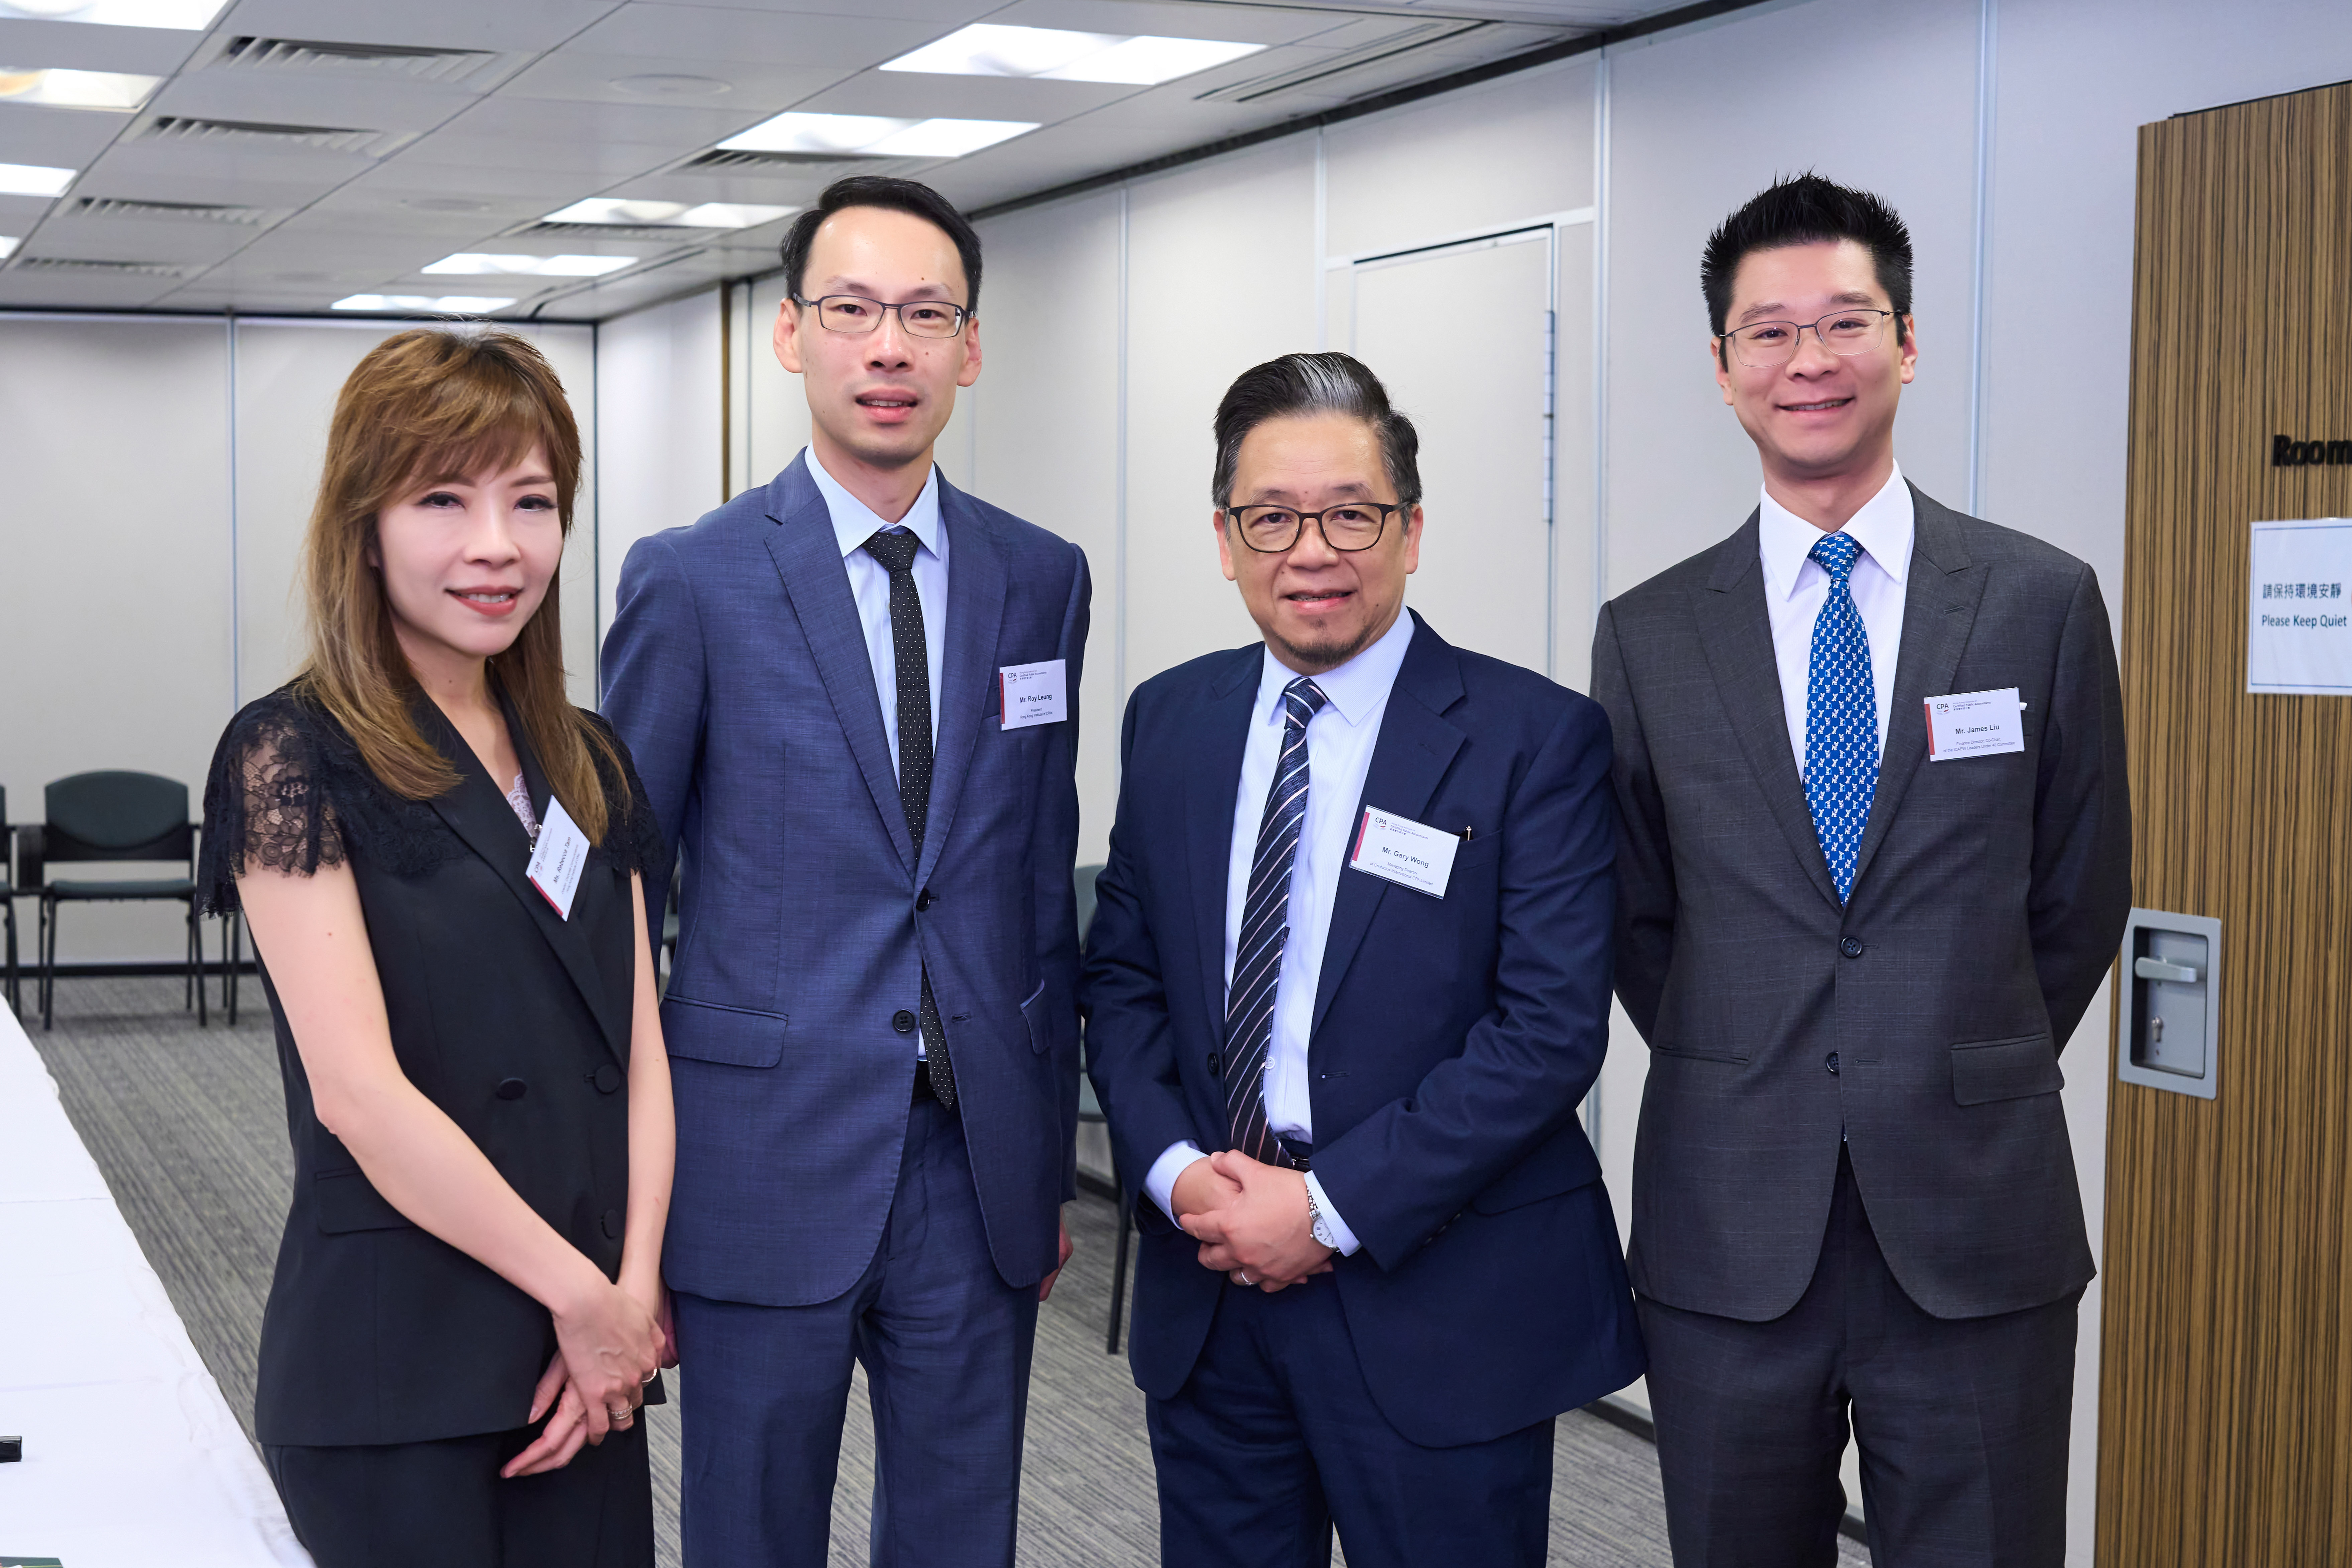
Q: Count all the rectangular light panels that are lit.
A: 9